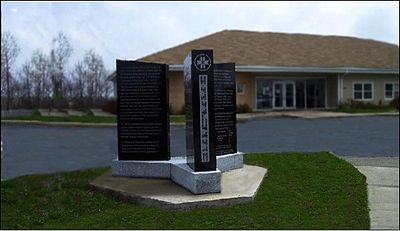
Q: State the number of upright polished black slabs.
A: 3